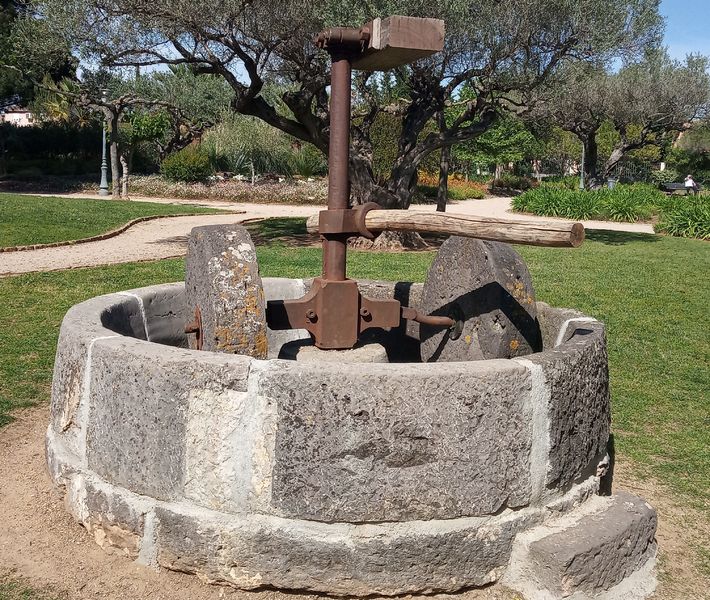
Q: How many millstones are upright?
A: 2